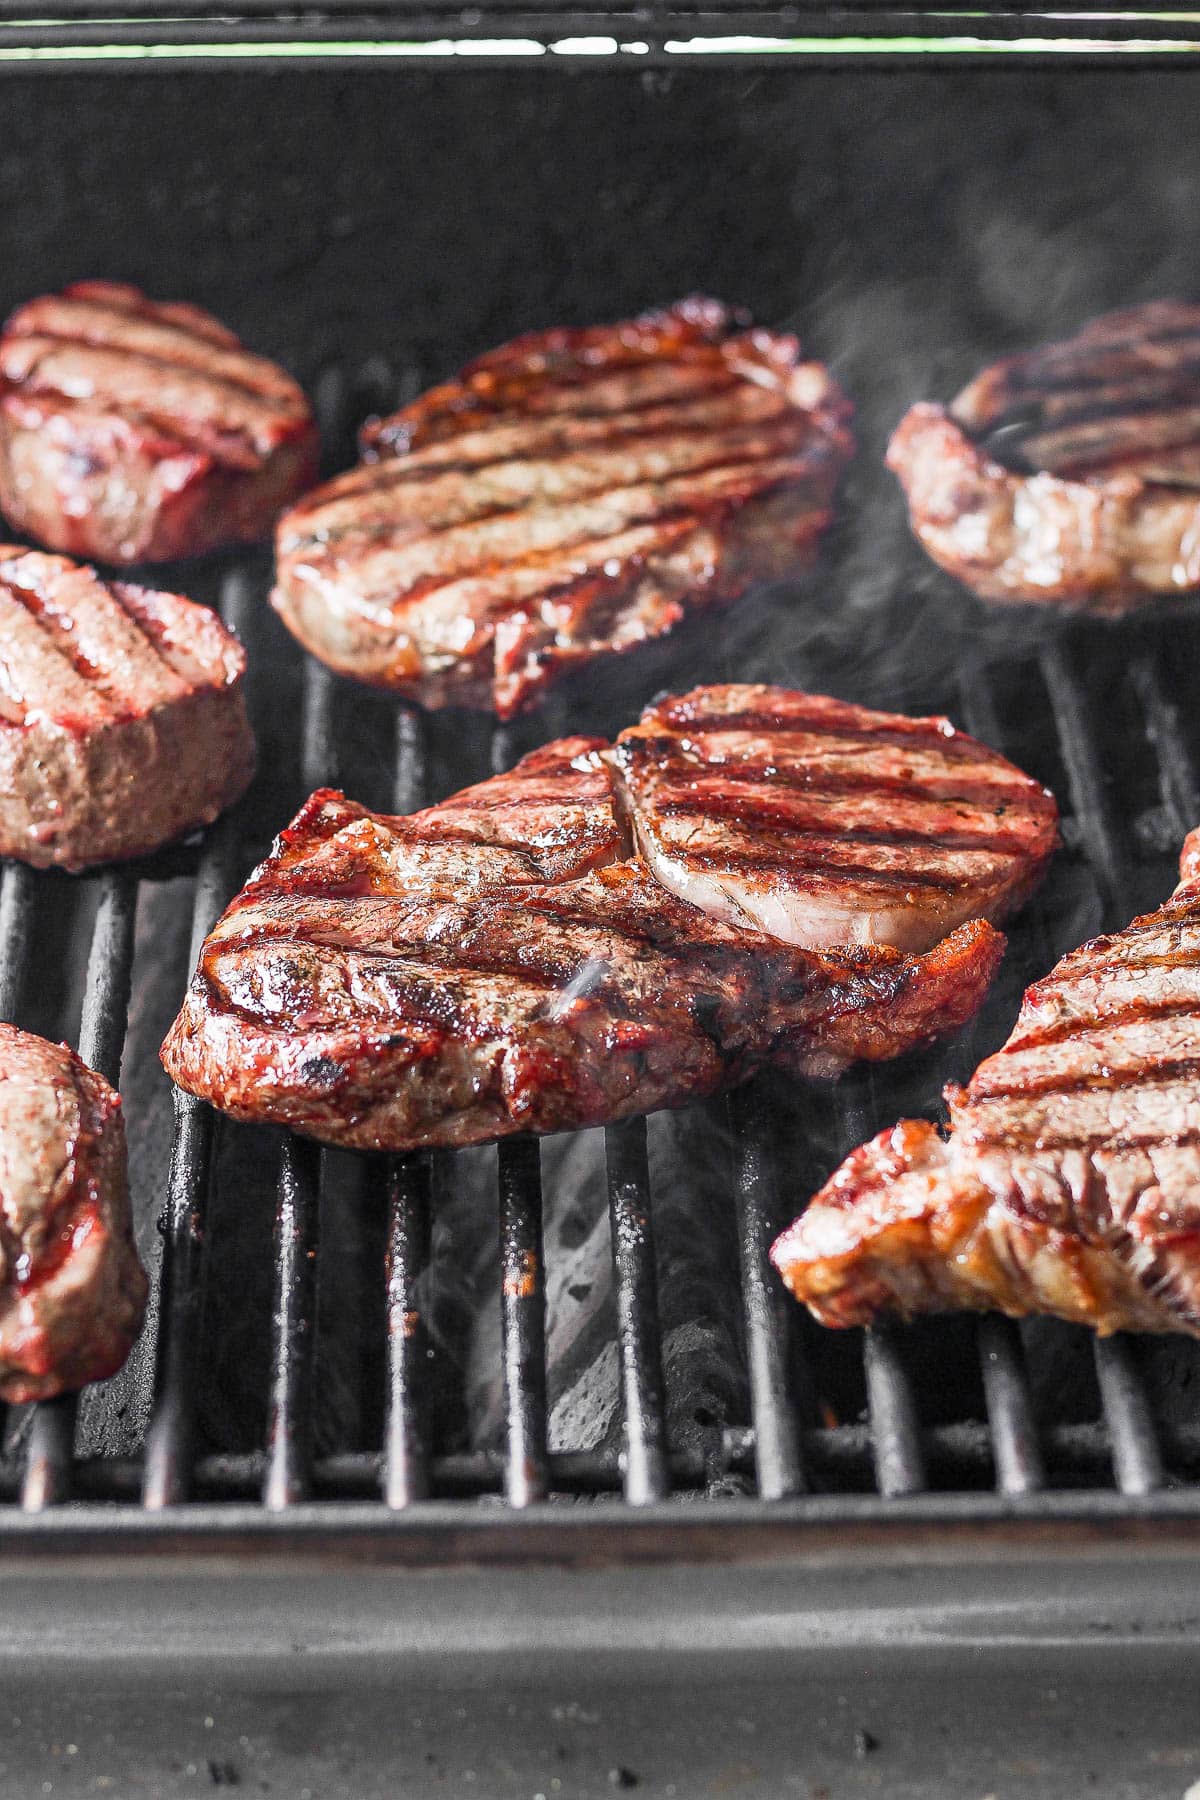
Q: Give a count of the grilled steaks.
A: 7